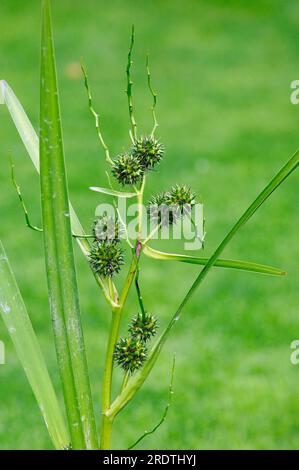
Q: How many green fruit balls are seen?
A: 8